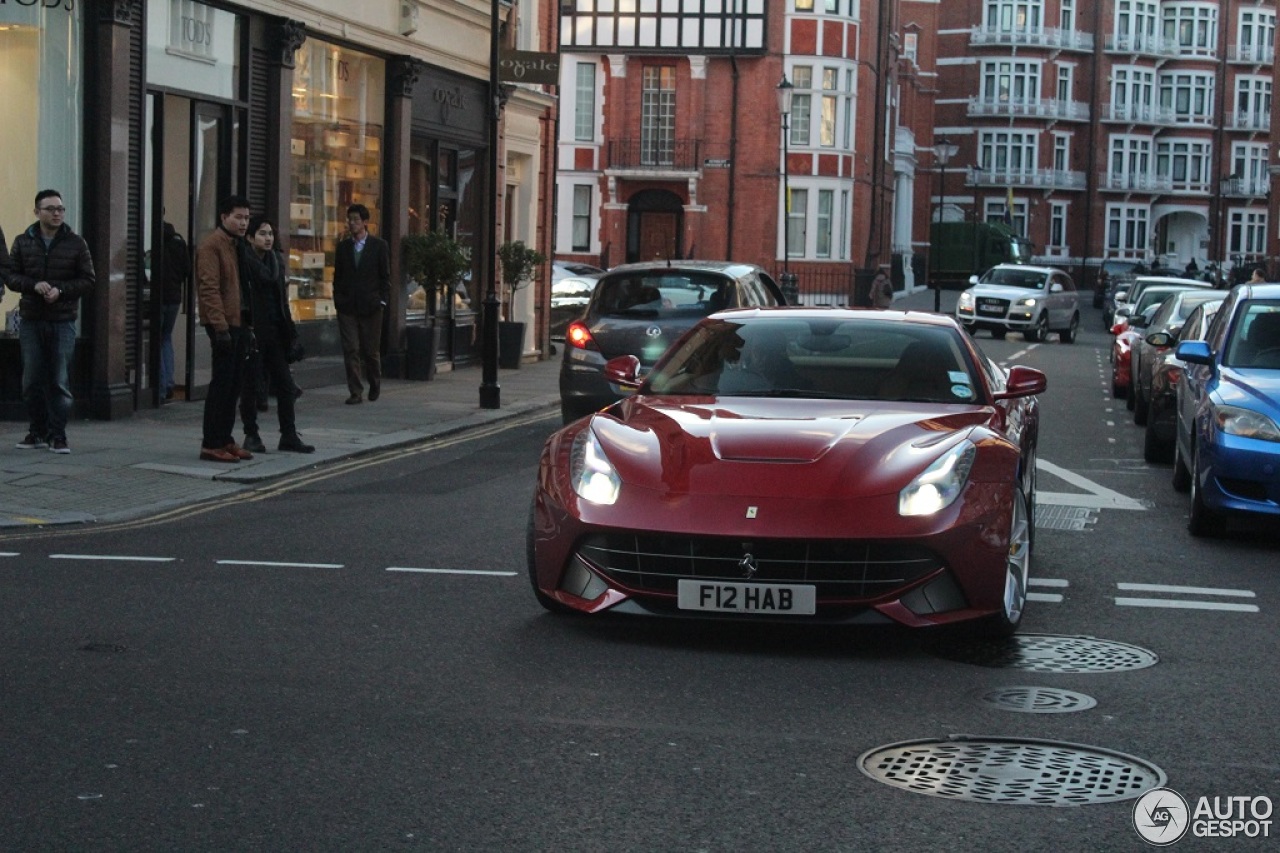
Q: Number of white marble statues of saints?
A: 0